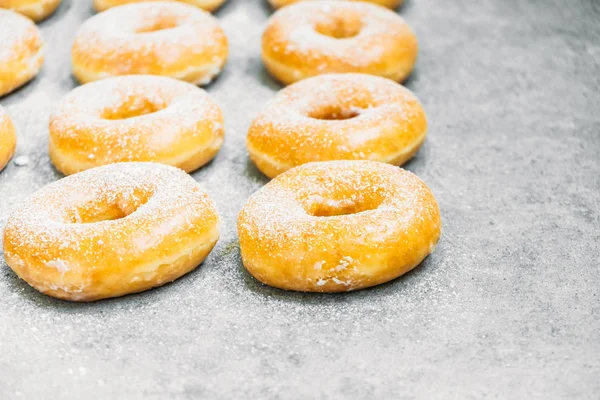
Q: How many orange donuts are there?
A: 11